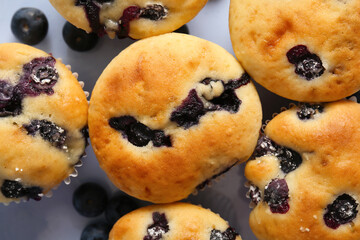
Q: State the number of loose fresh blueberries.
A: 6